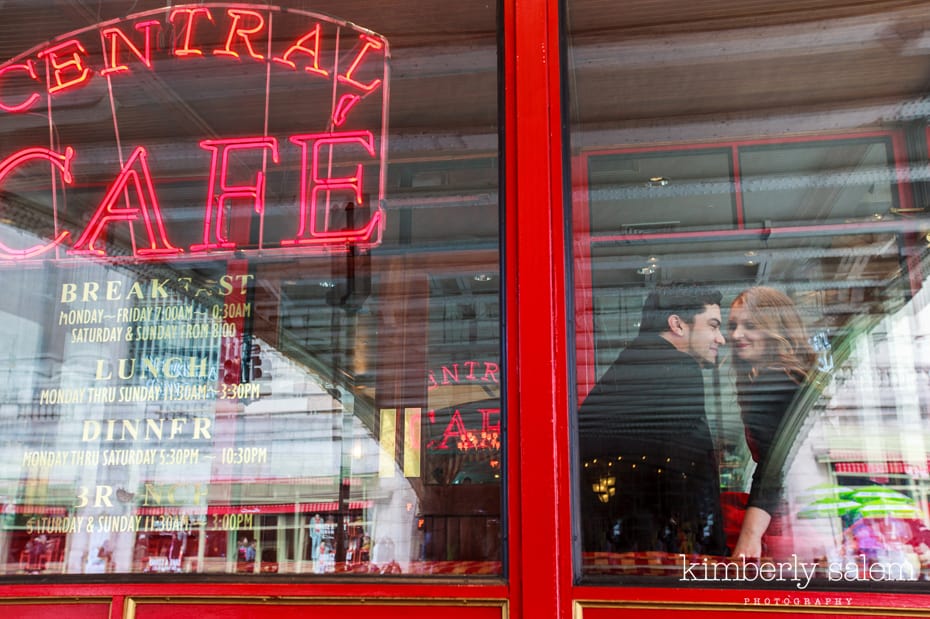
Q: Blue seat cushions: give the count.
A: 0